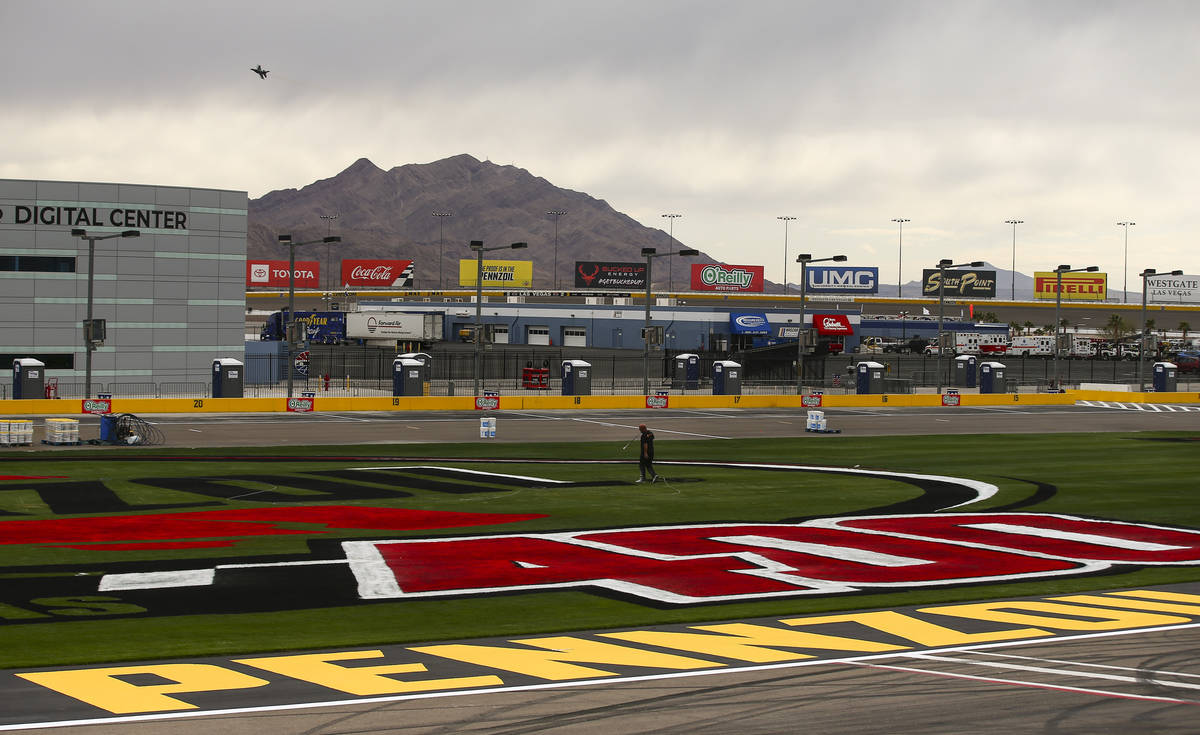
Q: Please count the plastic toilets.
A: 11